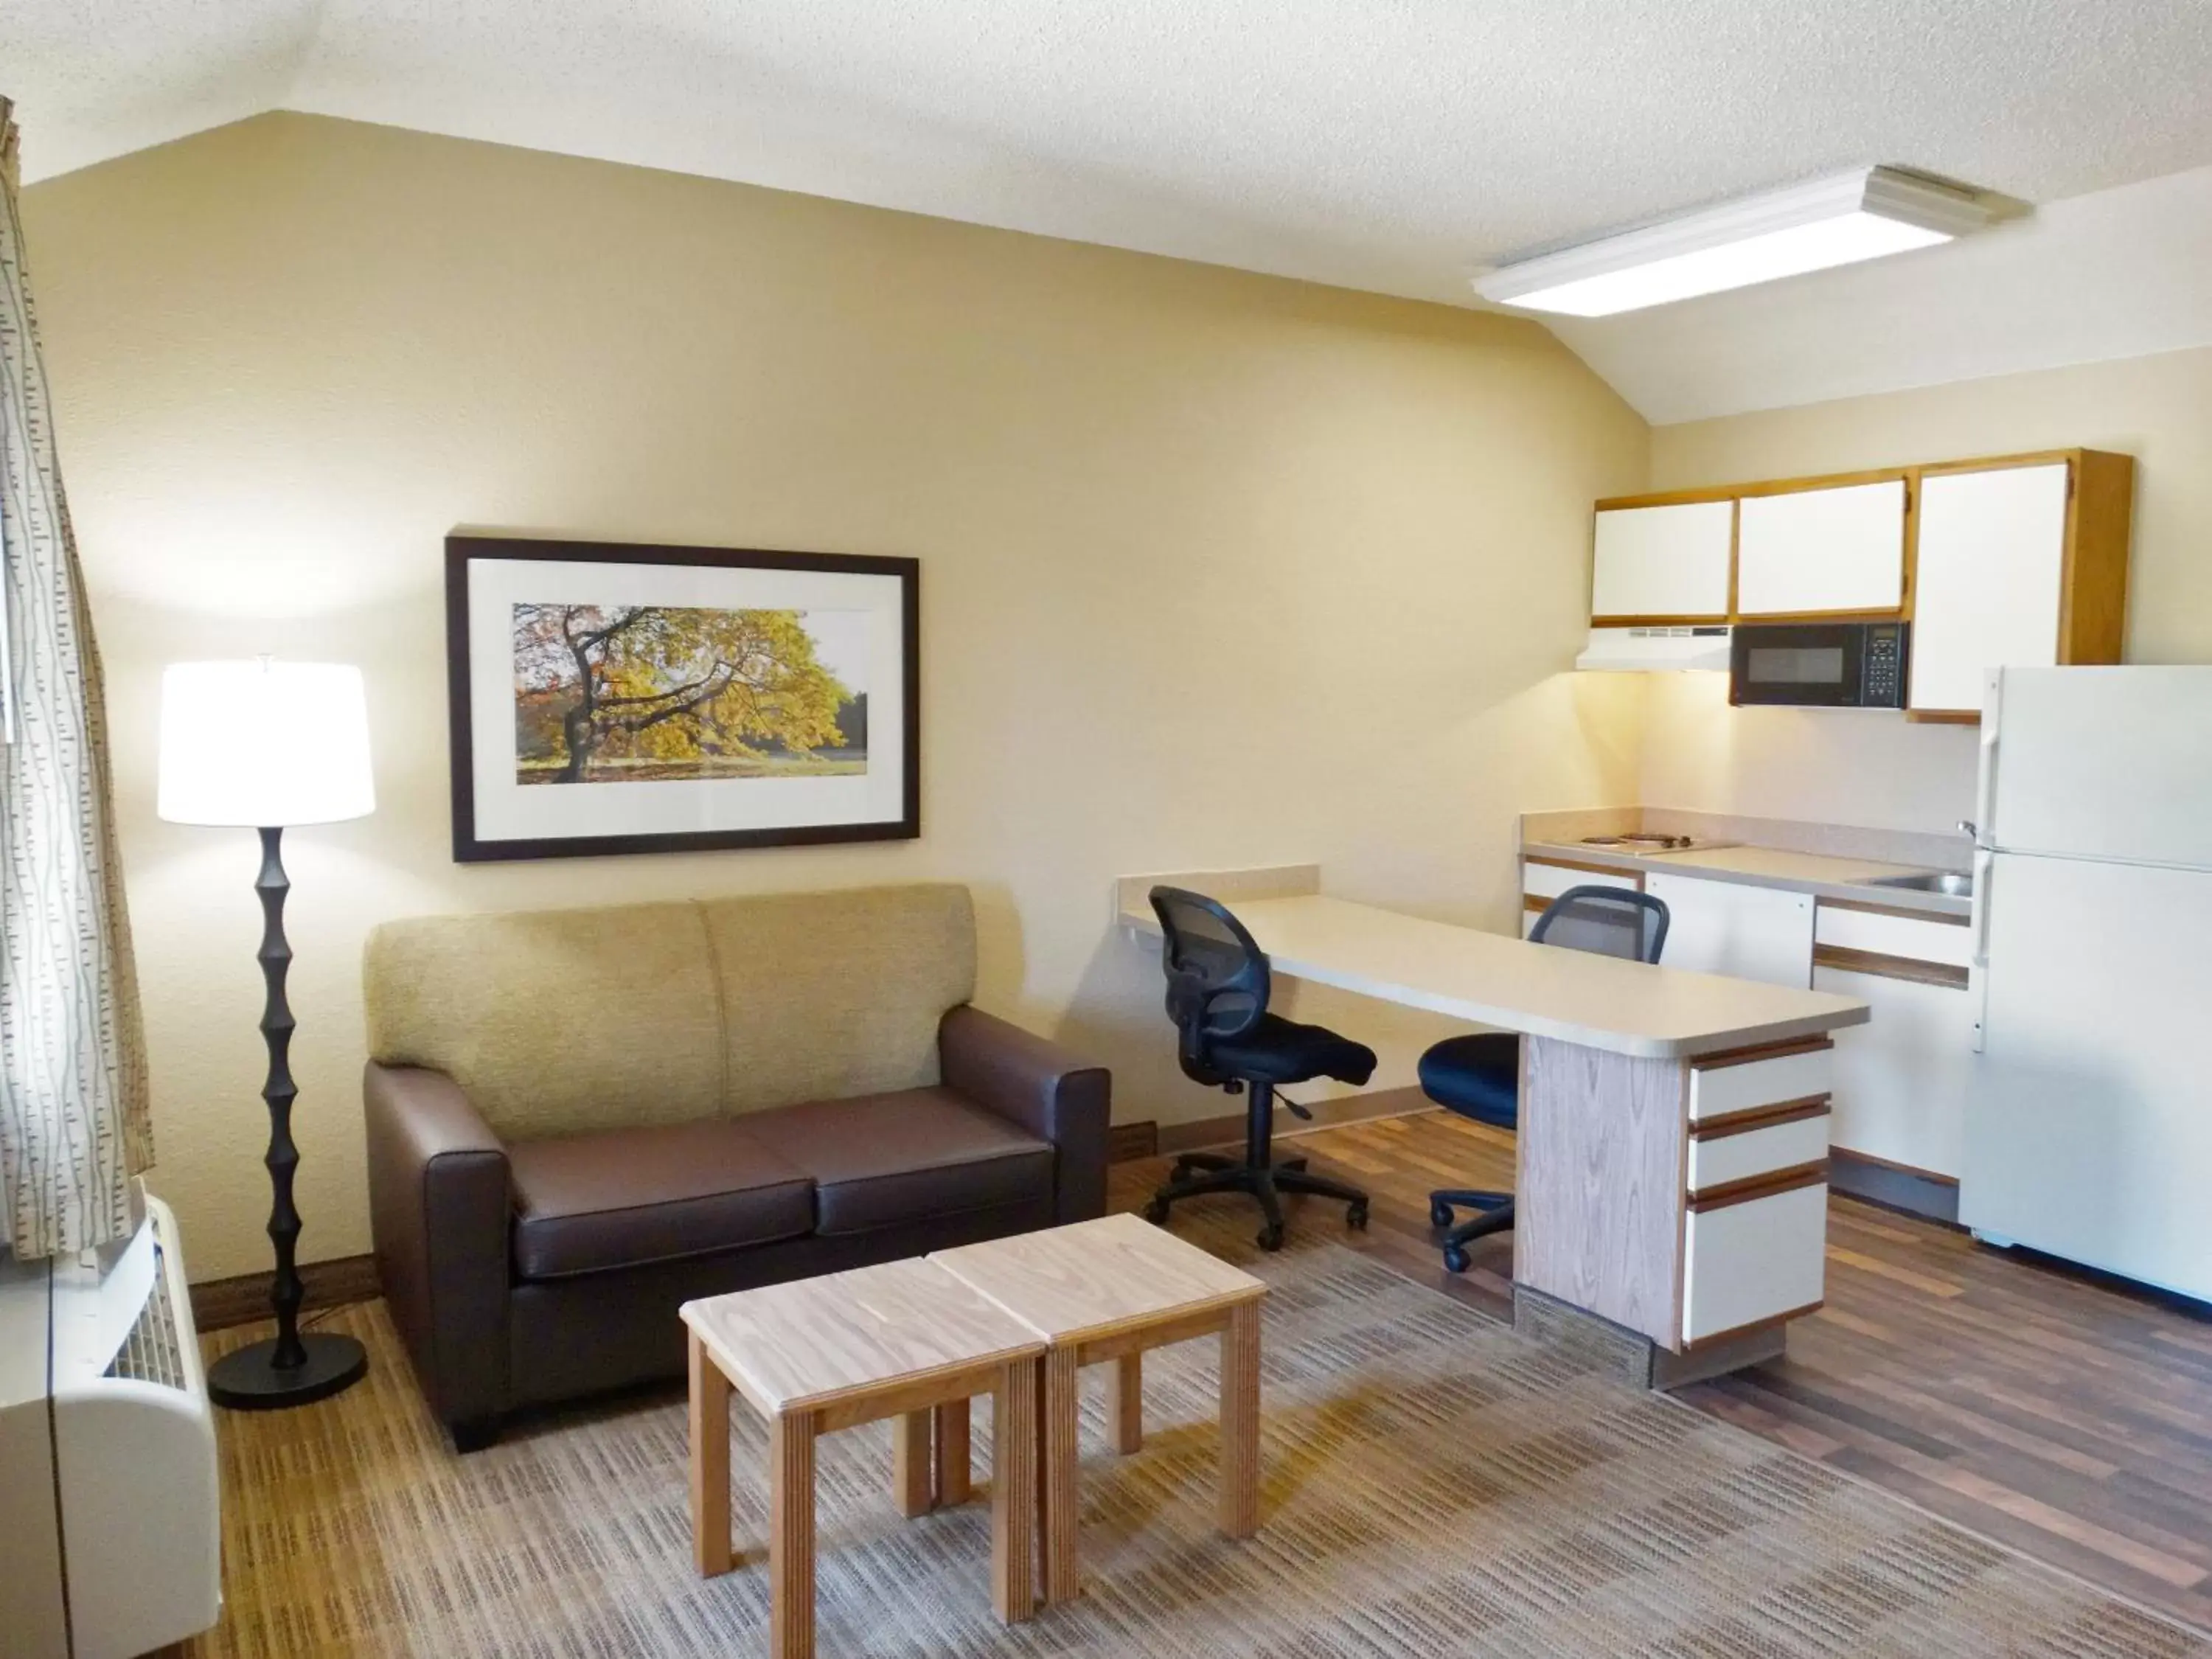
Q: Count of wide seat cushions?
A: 2